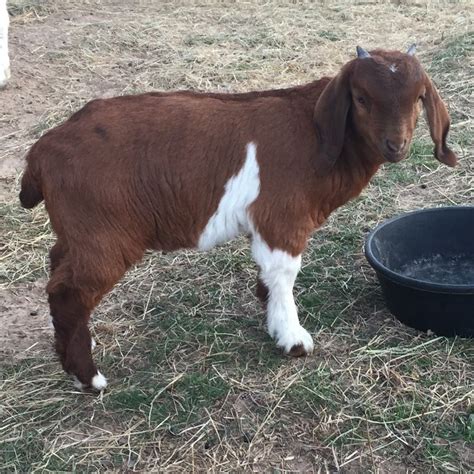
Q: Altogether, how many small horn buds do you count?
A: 2